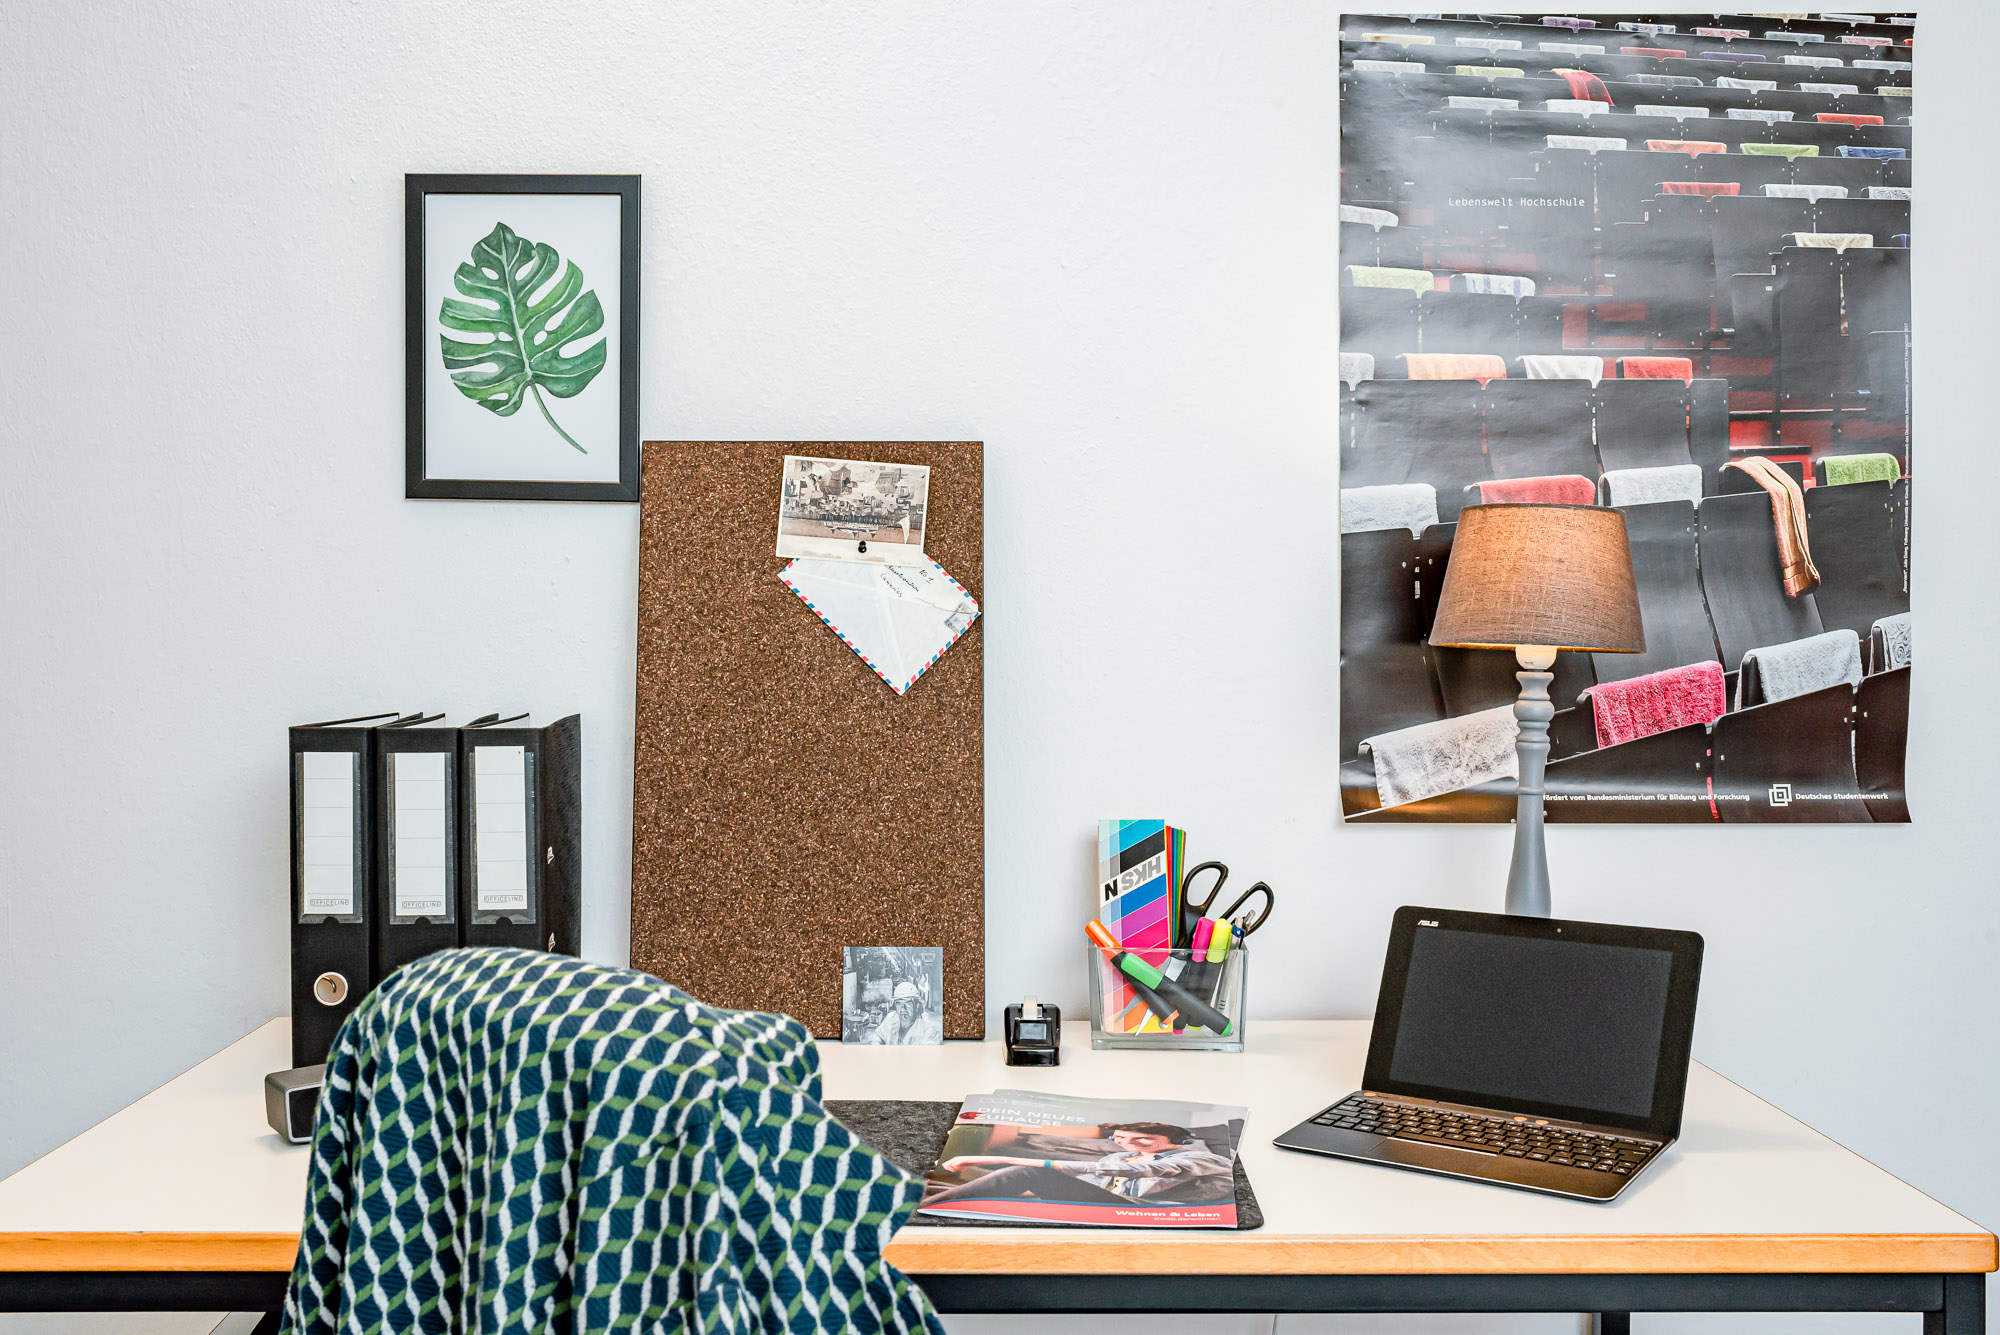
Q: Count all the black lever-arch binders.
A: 3